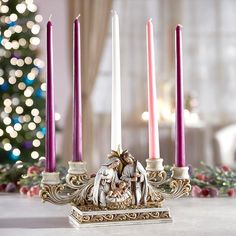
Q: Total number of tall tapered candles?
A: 5